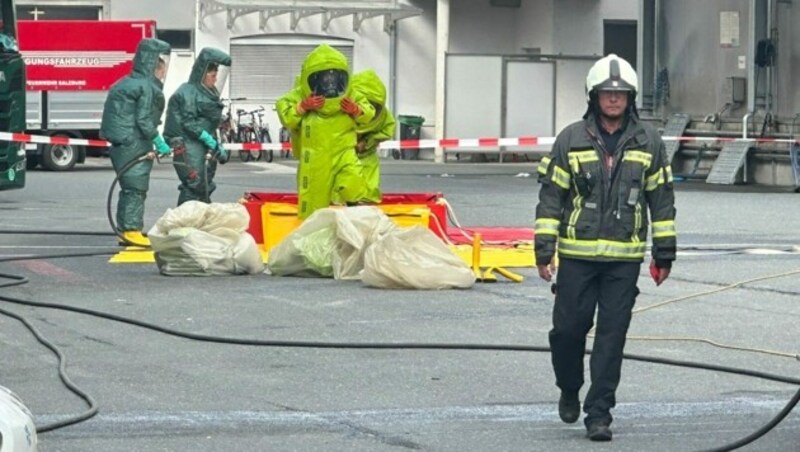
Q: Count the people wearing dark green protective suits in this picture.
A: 2